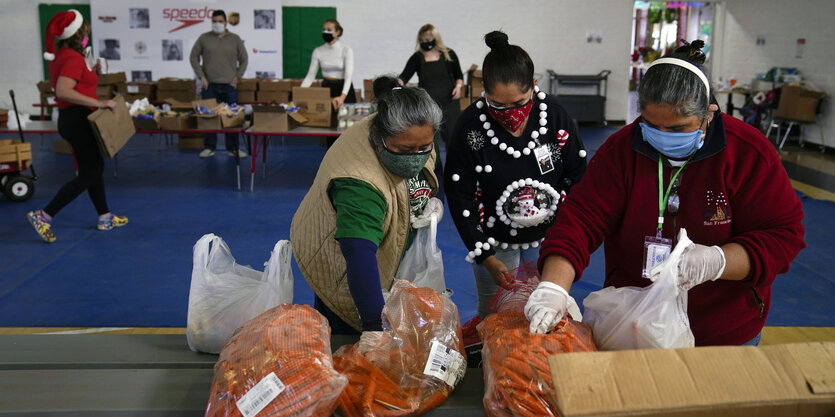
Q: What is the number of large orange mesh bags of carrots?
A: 3